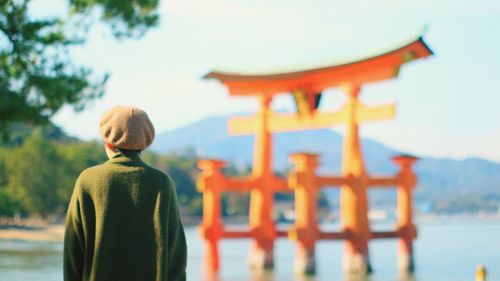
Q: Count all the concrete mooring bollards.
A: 0